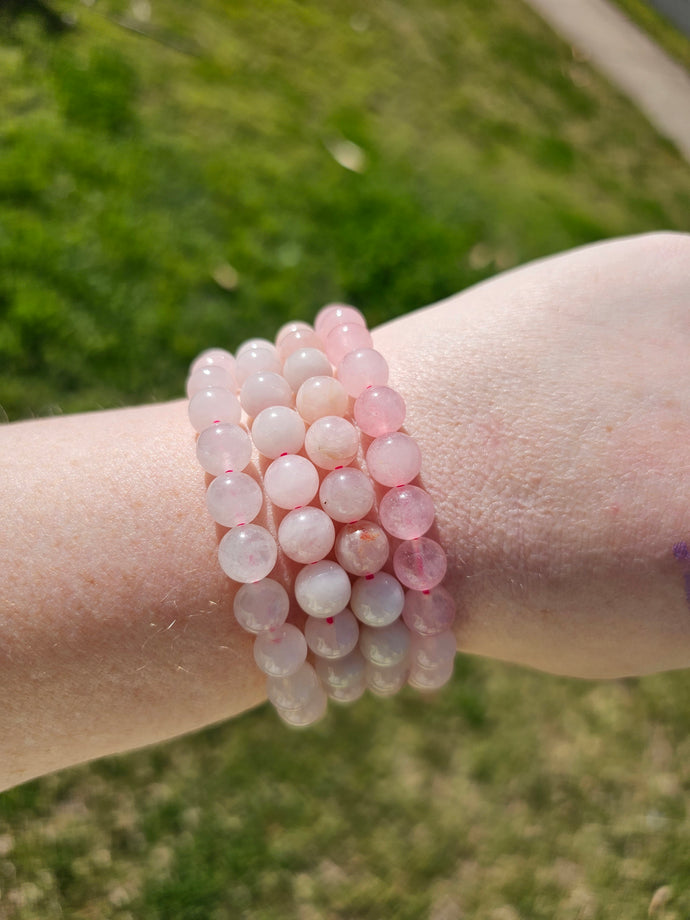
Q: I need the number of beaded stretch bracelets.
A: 4